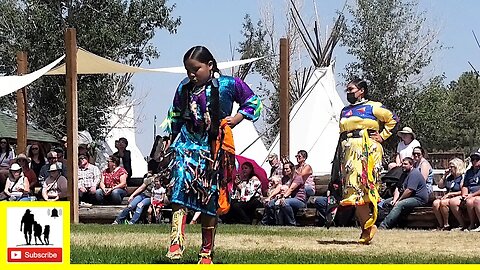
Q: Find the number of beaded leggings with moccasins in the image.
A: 2